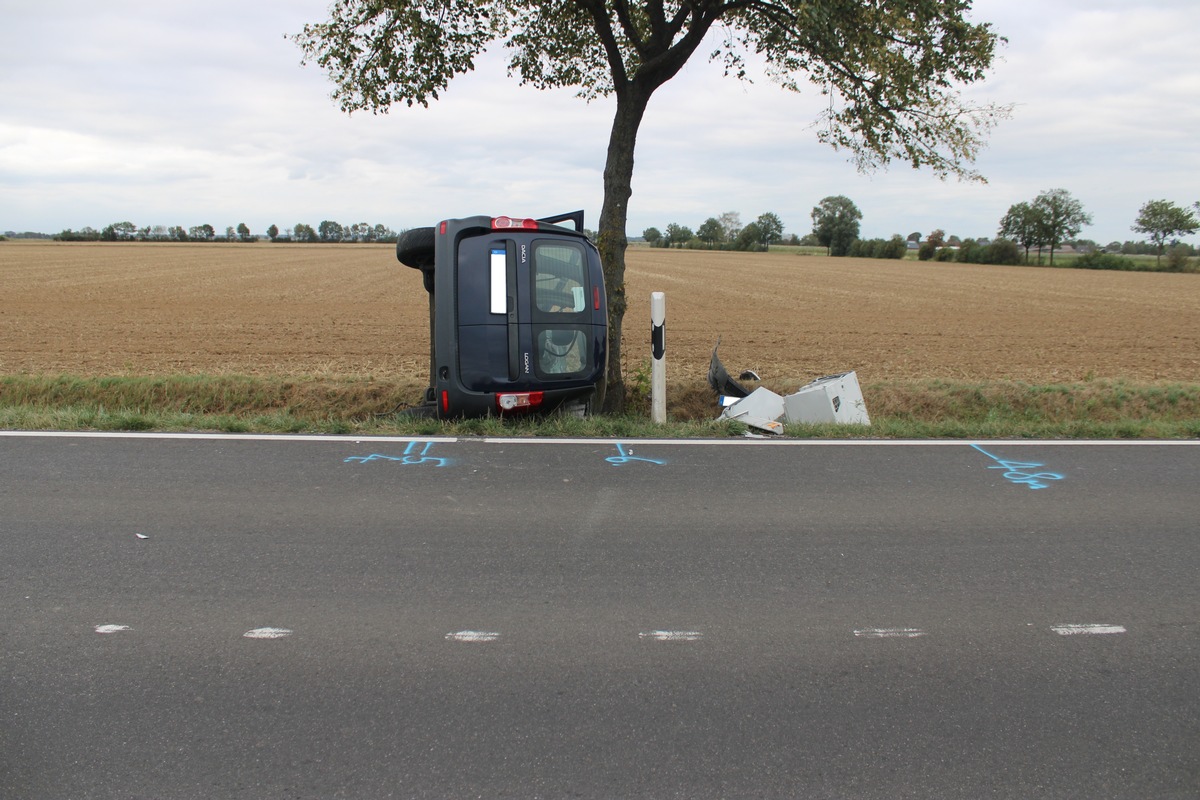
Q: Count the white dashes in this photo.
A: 6